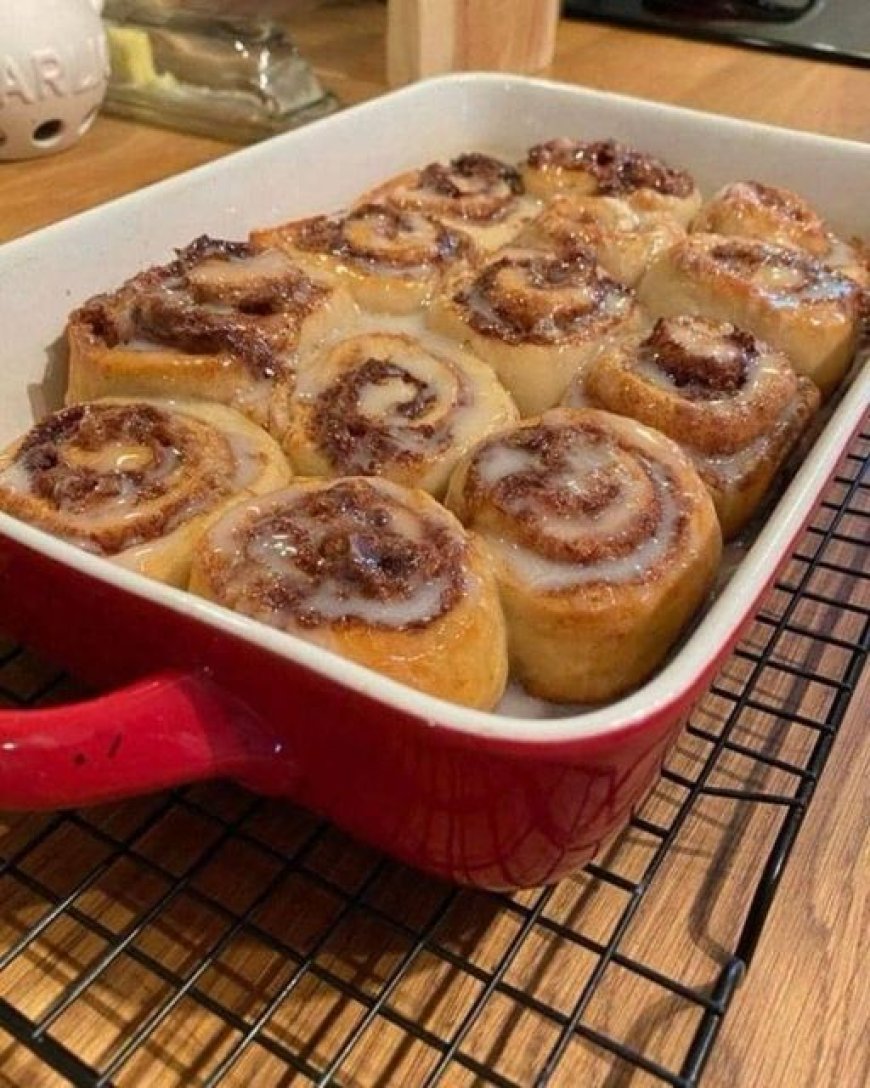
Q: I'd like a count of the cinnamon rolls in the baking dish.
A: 13